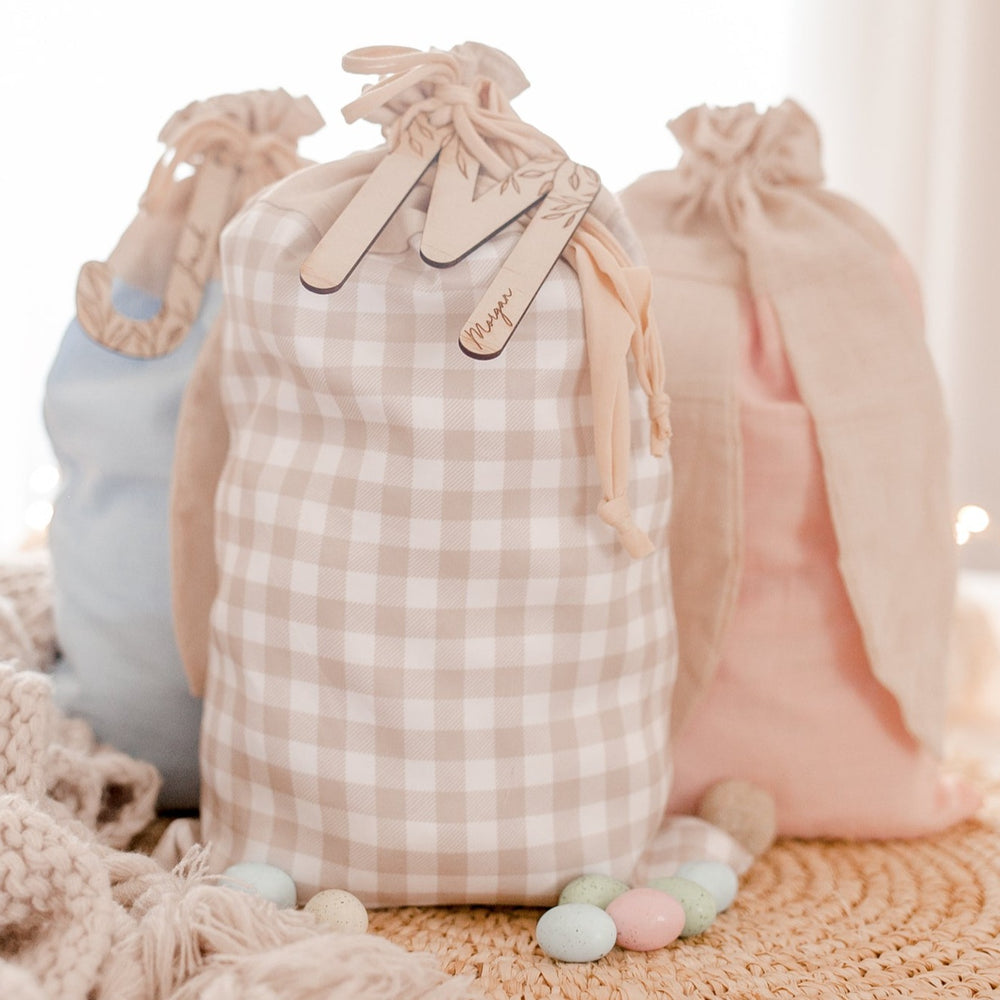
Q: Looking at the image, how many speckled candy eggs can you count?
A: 7